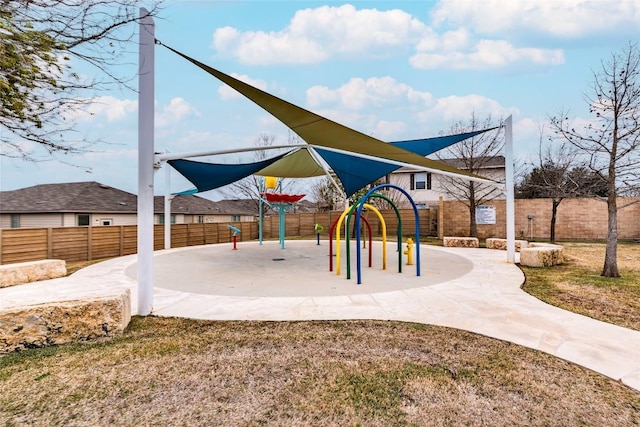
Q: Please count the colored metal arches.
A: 4